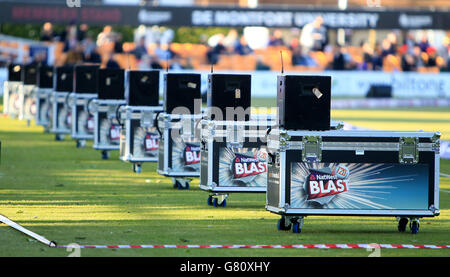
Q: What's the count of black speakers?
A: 10